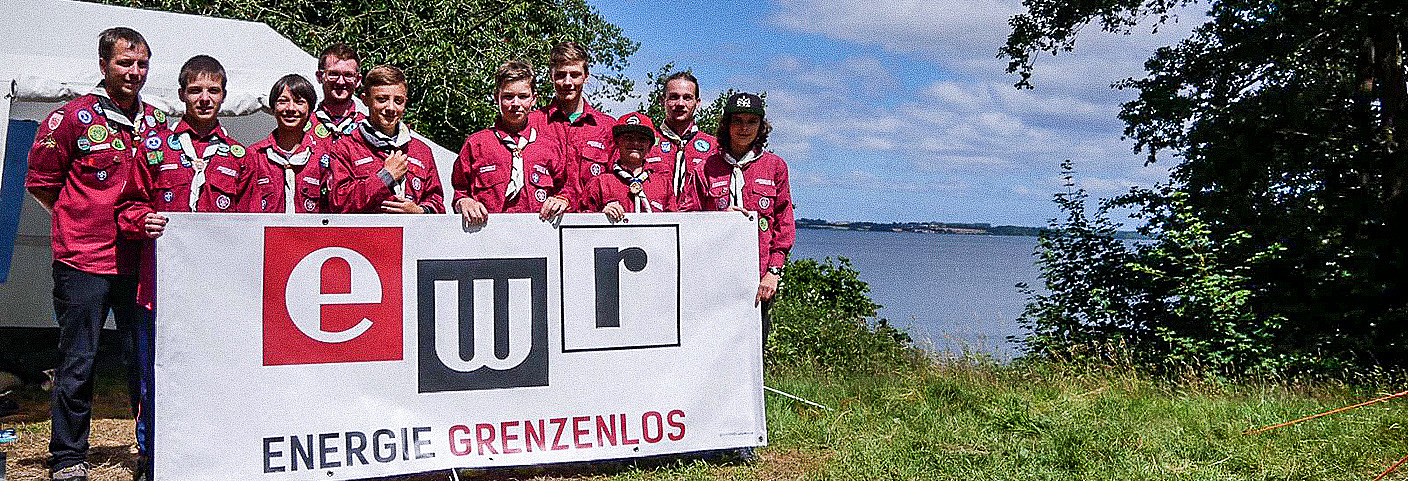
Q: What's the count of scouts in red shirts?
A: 10